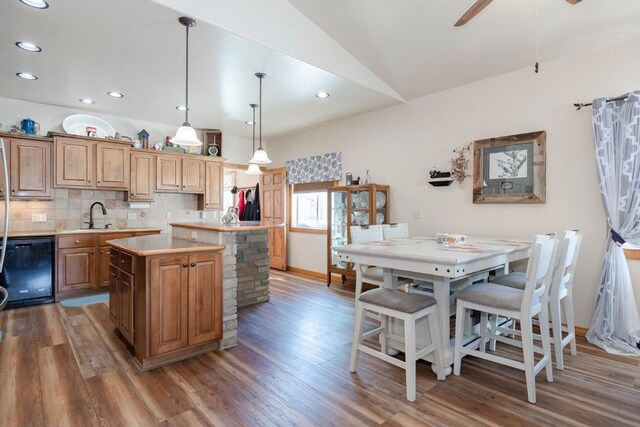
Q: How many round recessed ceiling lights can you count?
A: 8